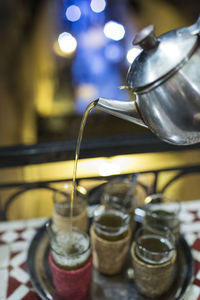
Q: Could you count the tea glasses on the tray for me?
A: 6